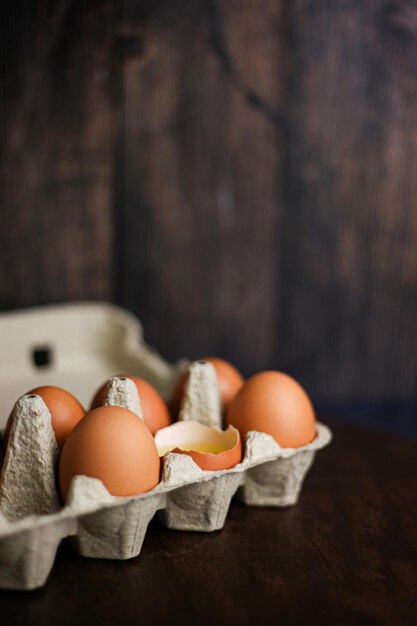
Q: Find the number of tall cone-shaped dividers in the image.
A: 3